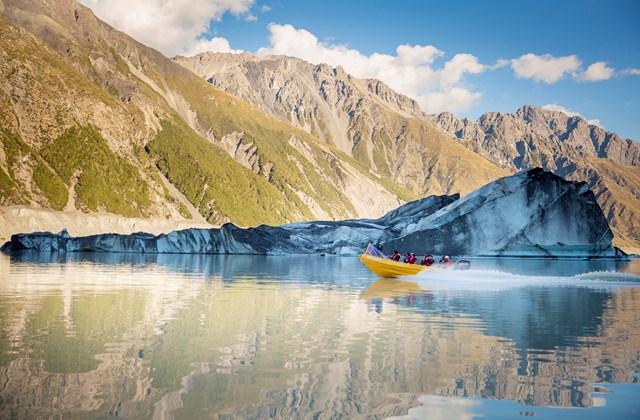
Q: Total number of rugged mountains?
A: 3